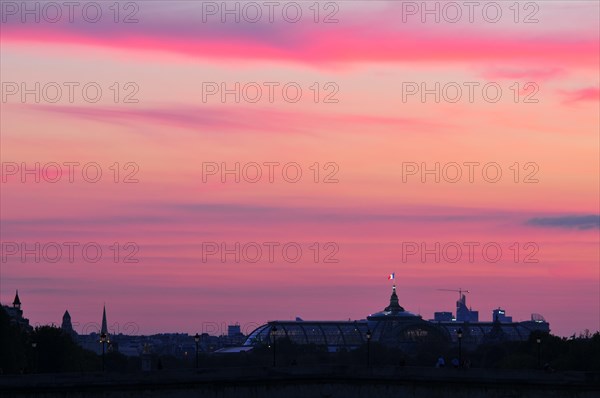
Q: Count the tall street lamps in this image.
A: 7